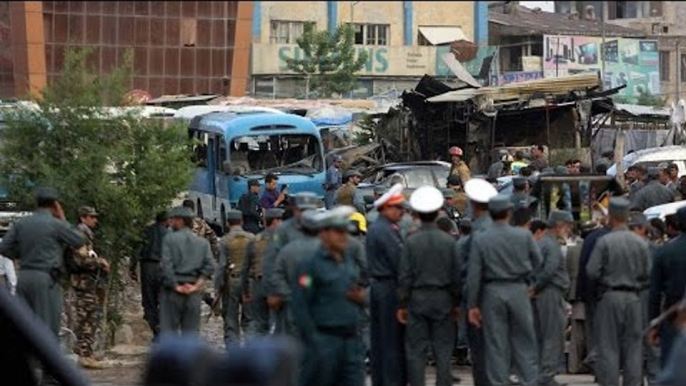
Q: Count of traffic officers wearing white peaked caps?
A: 3